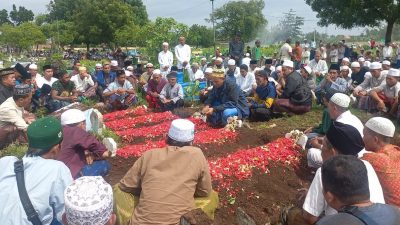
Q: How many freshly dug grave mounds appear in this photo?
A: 5